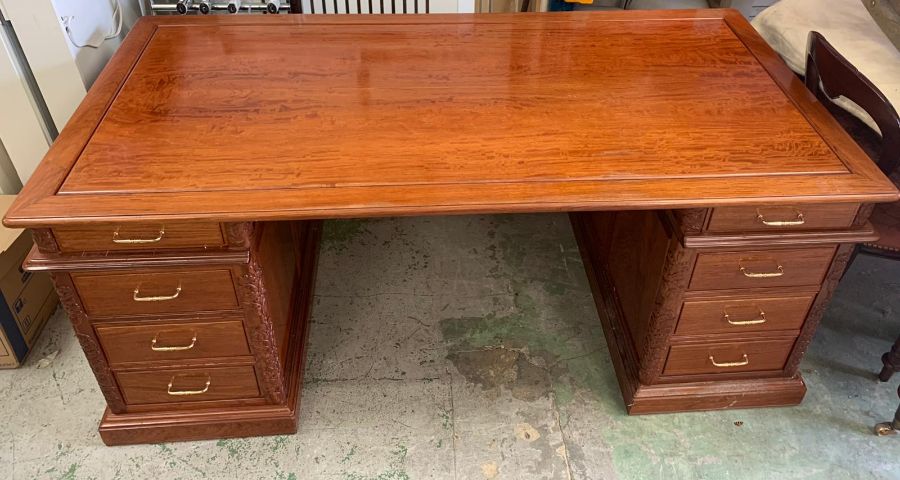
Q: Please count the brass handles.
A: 8